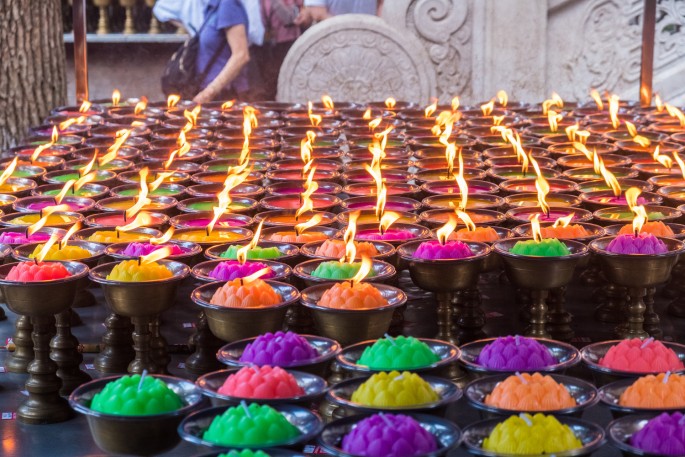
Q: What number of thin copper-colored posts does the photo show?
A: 2